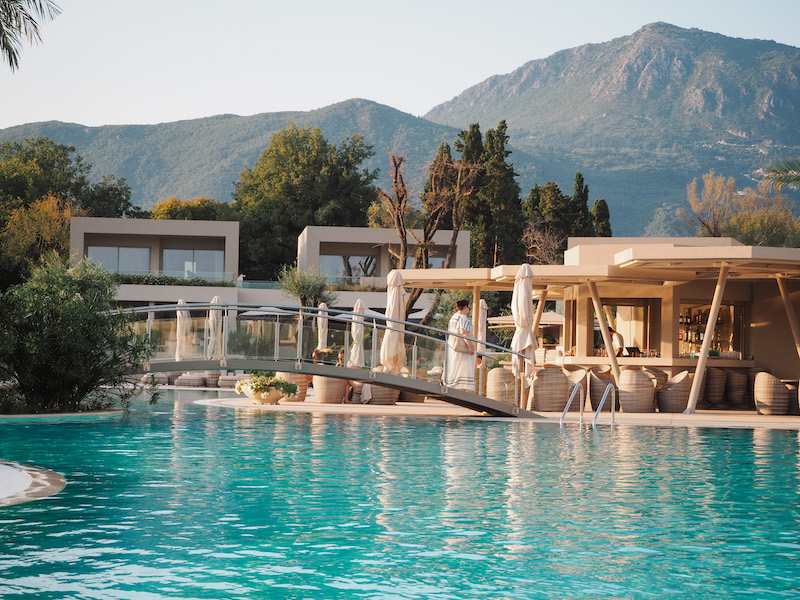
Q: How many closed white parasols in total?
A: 7